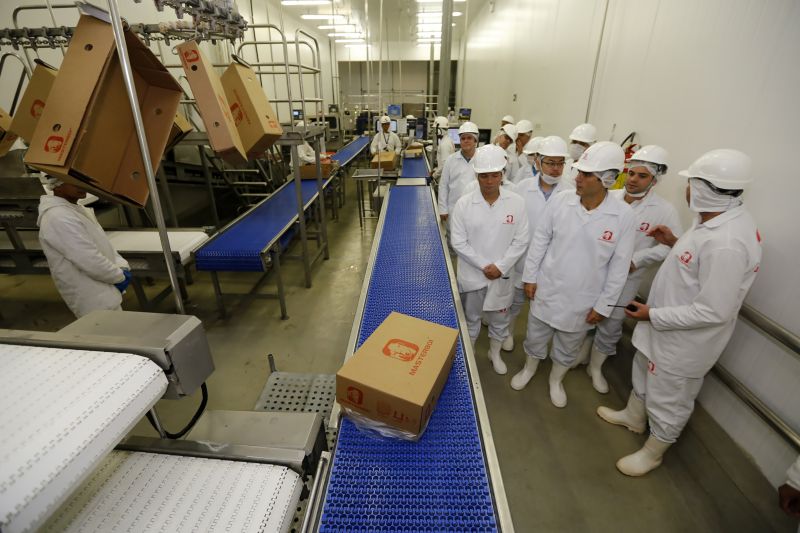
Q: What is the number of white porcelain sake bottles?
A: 0